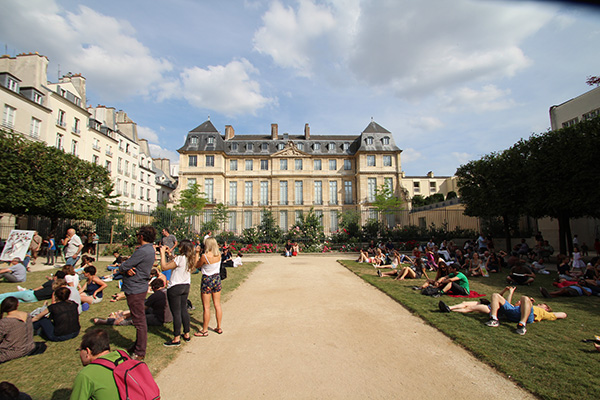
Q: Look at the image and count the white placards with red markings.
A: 1